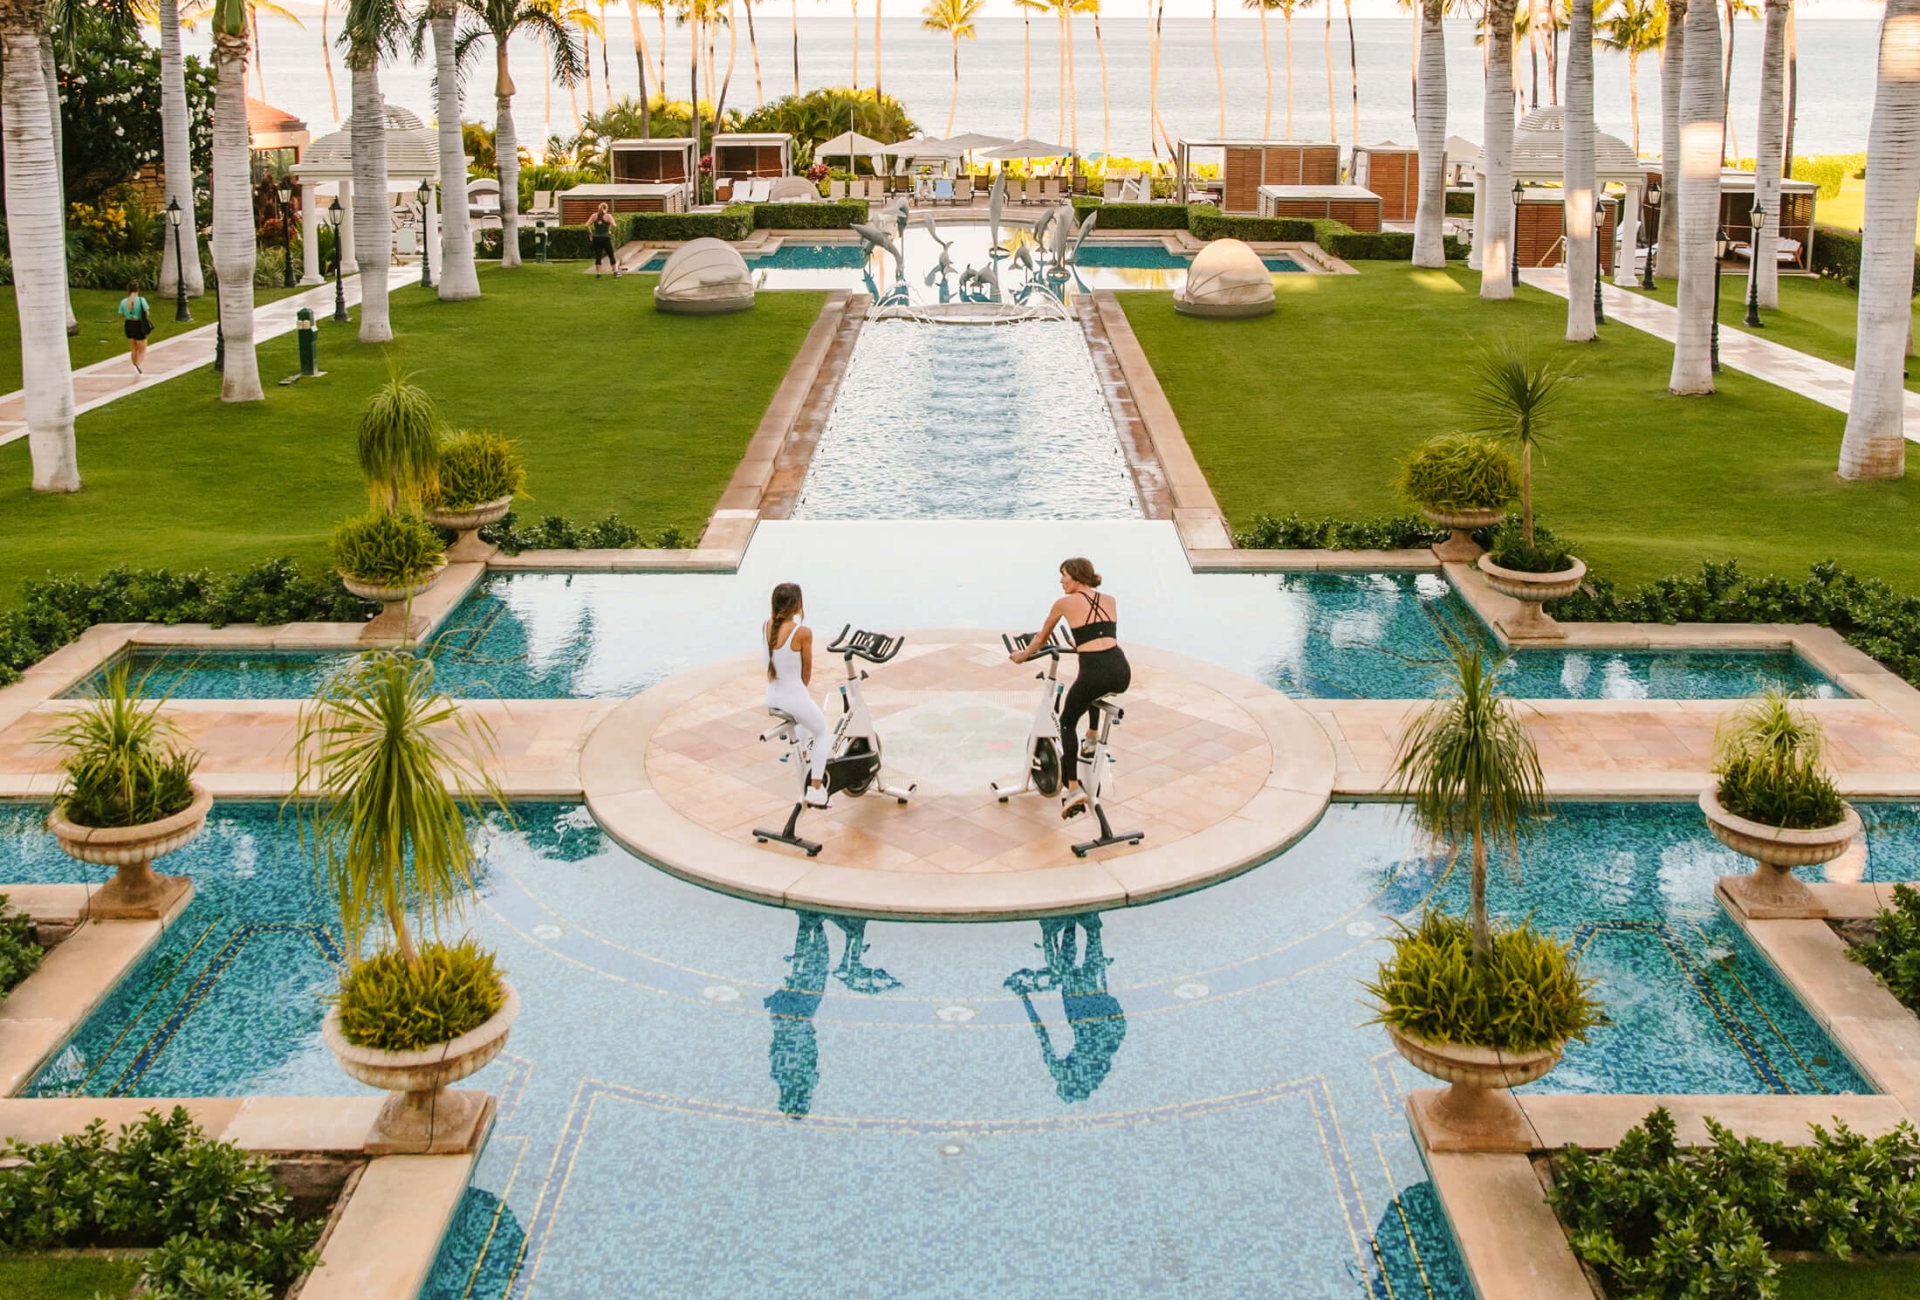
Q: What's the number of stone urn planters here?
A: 8